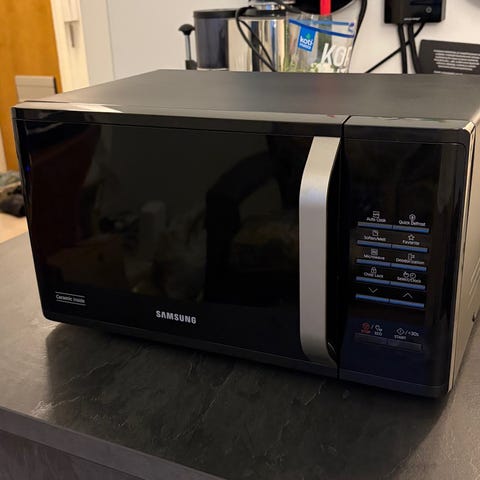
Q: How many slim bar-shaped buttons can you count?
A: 12